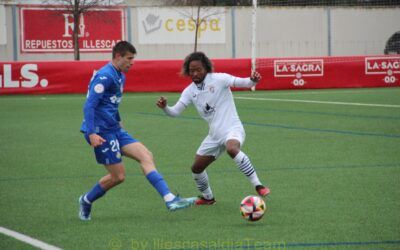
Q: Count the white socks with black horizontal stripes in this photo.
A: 2